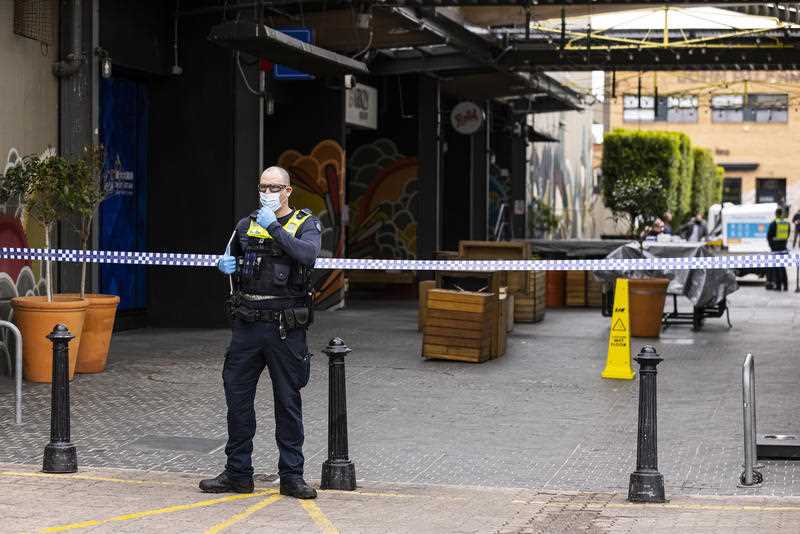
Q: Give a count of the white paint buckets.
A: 0